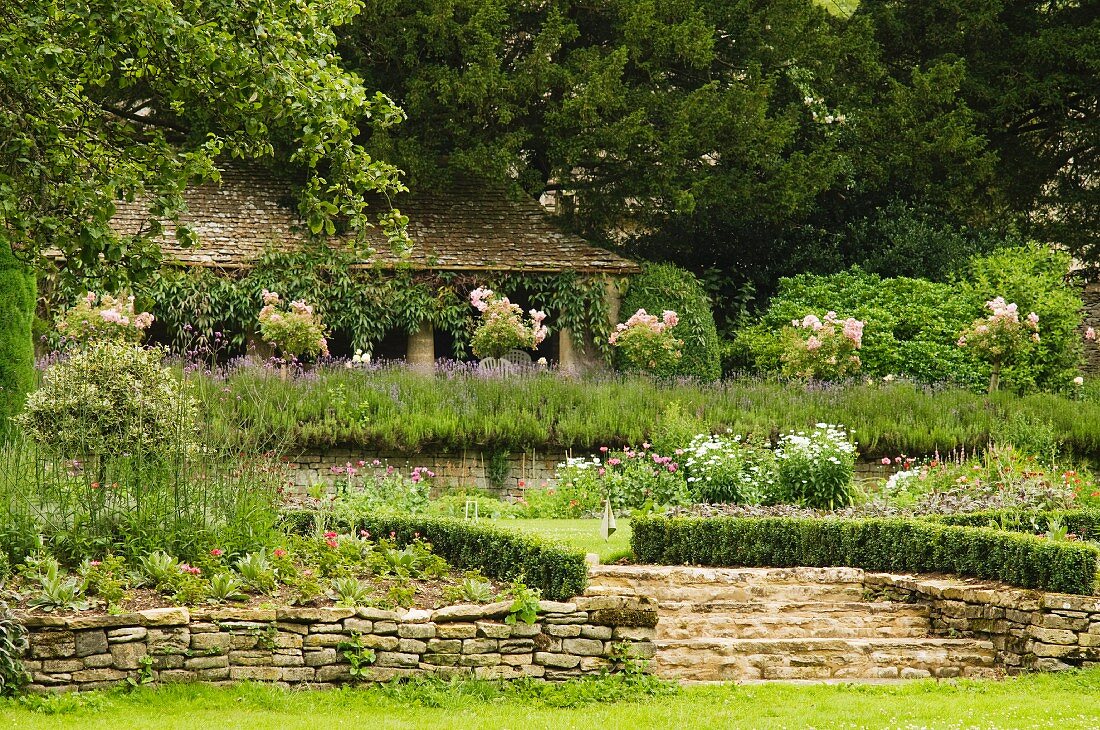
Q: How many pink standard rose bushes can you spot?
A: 6